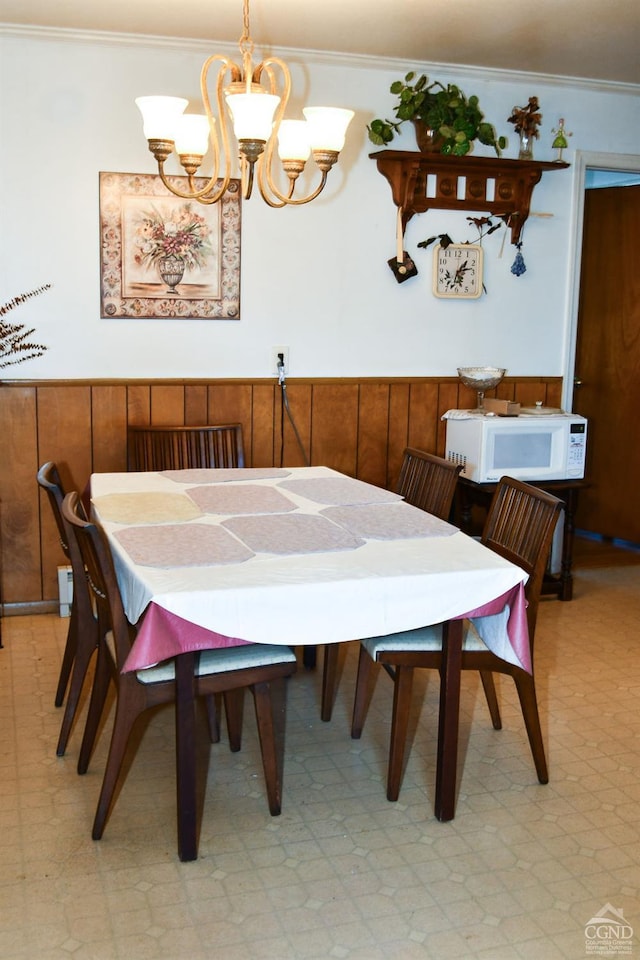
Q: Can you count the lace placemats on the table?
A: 7